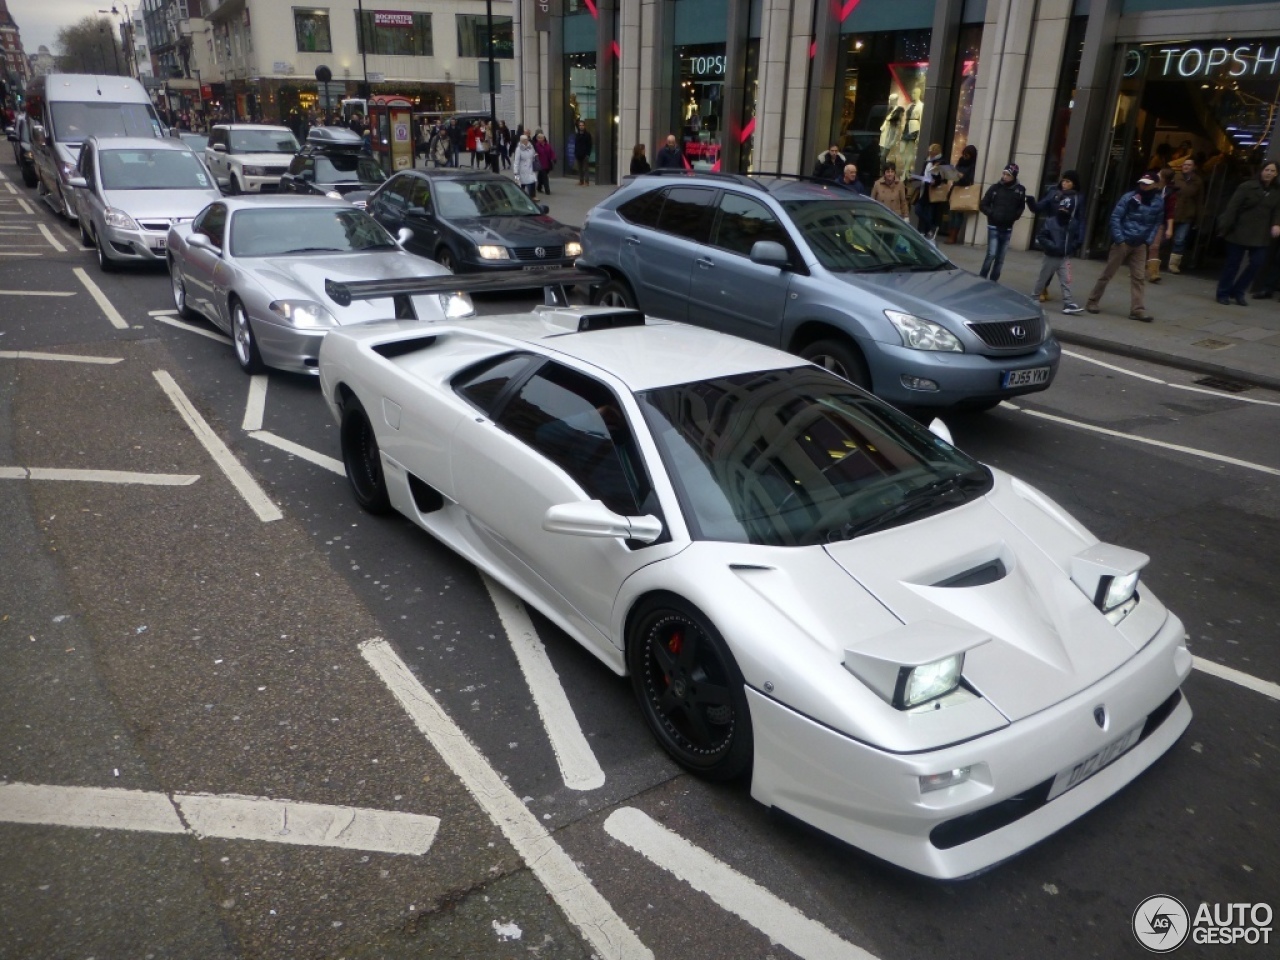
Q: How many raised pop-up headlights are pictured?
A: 2